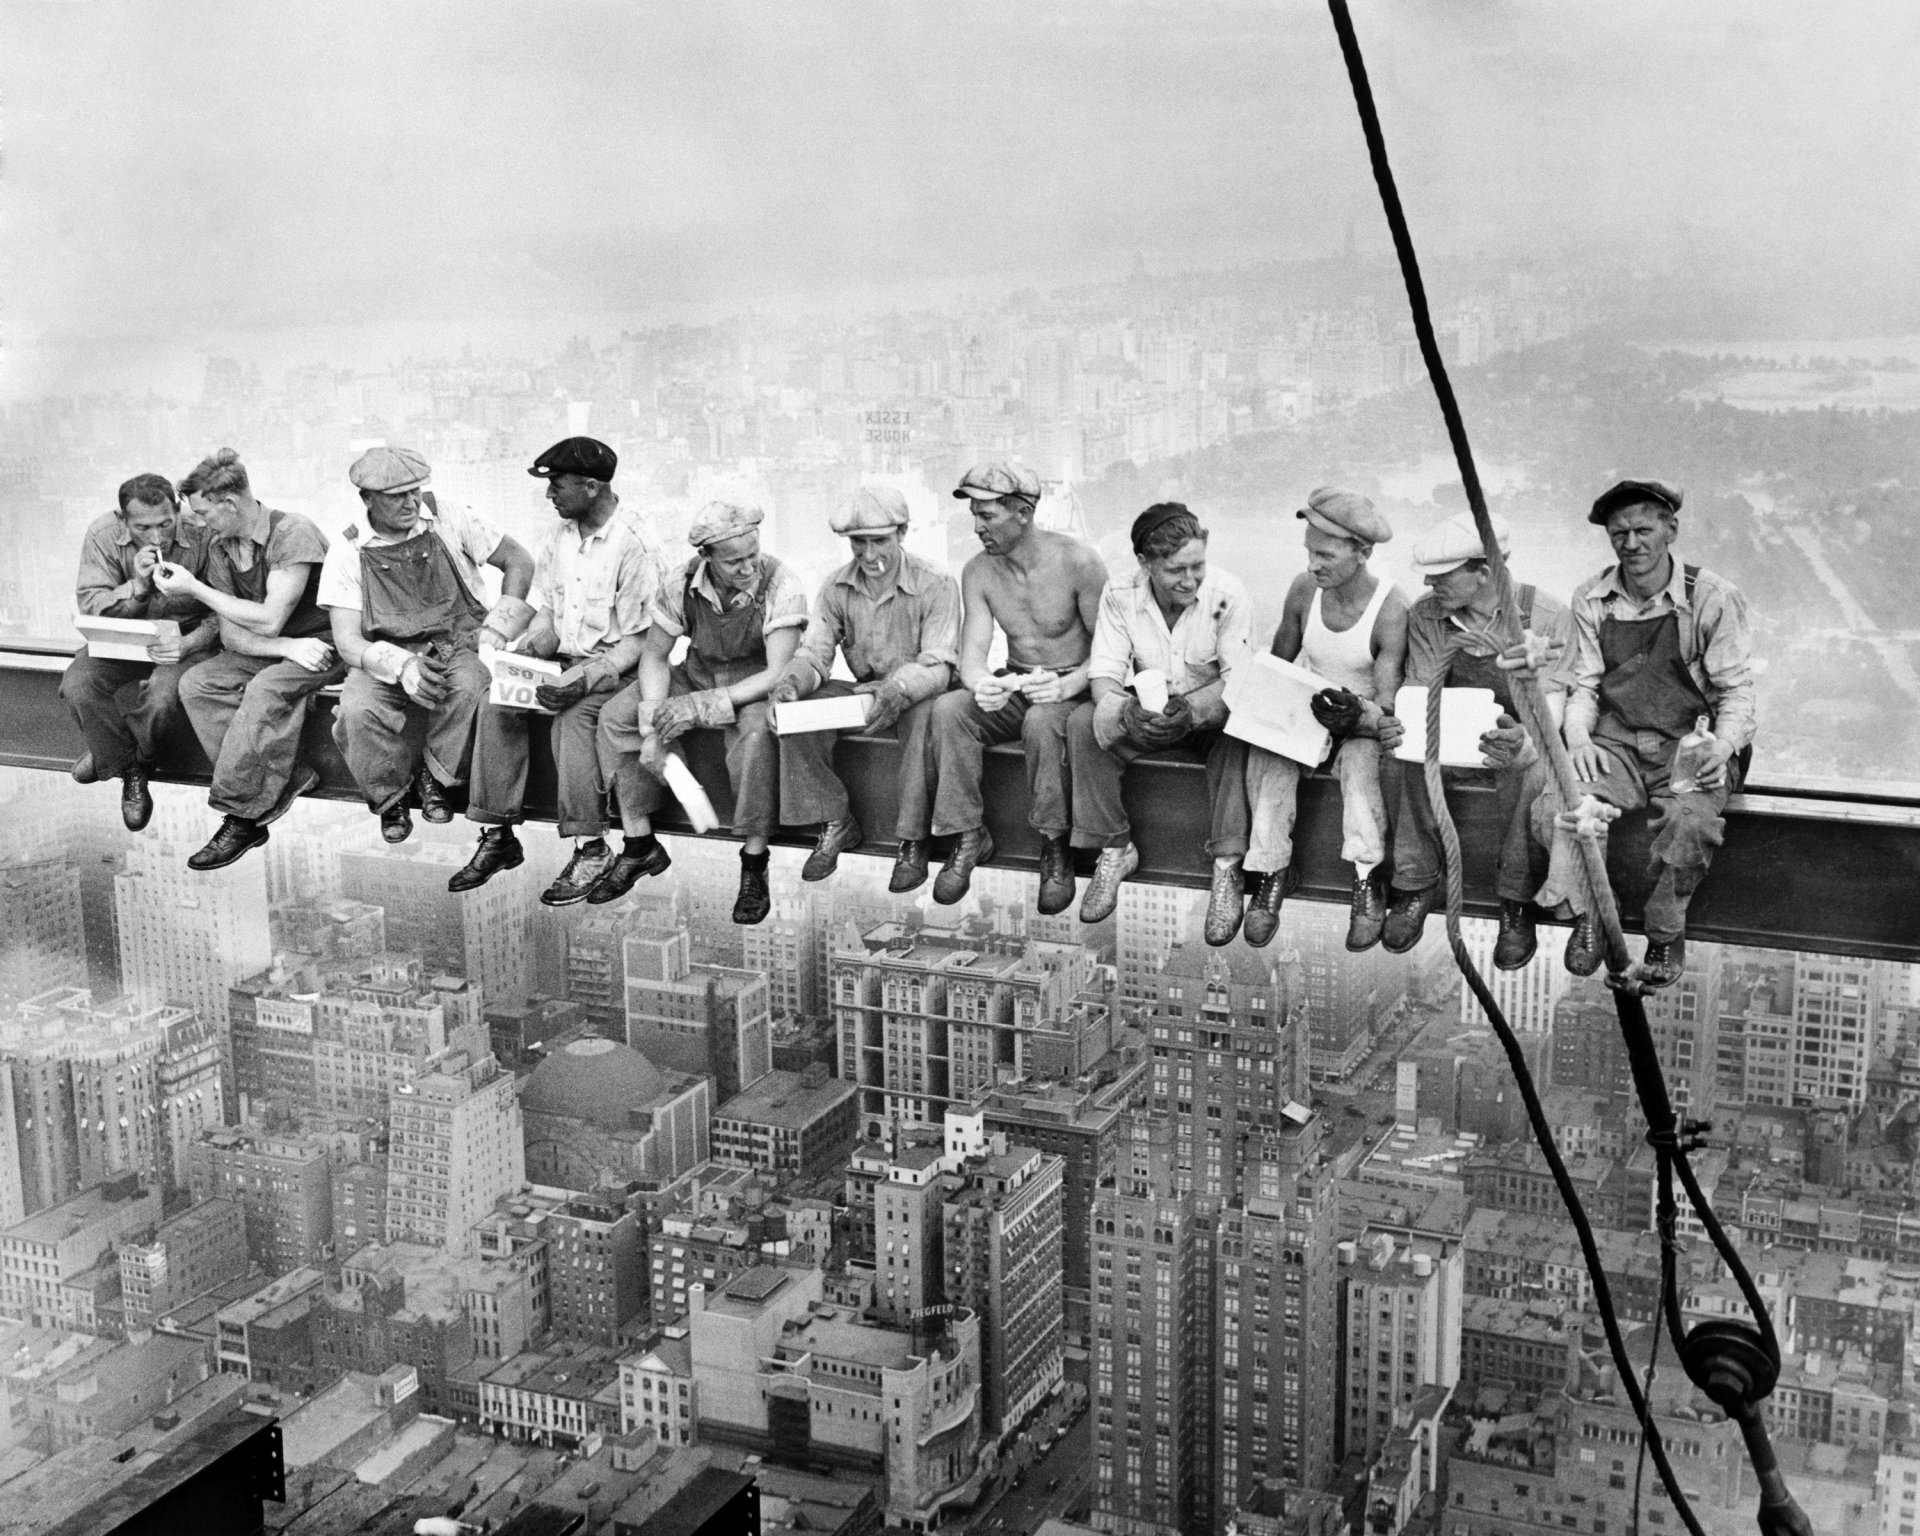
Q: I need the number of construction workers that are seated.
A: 11